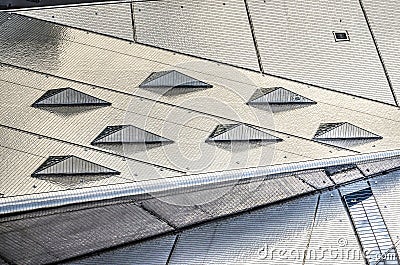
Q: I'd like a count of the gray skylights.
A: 7